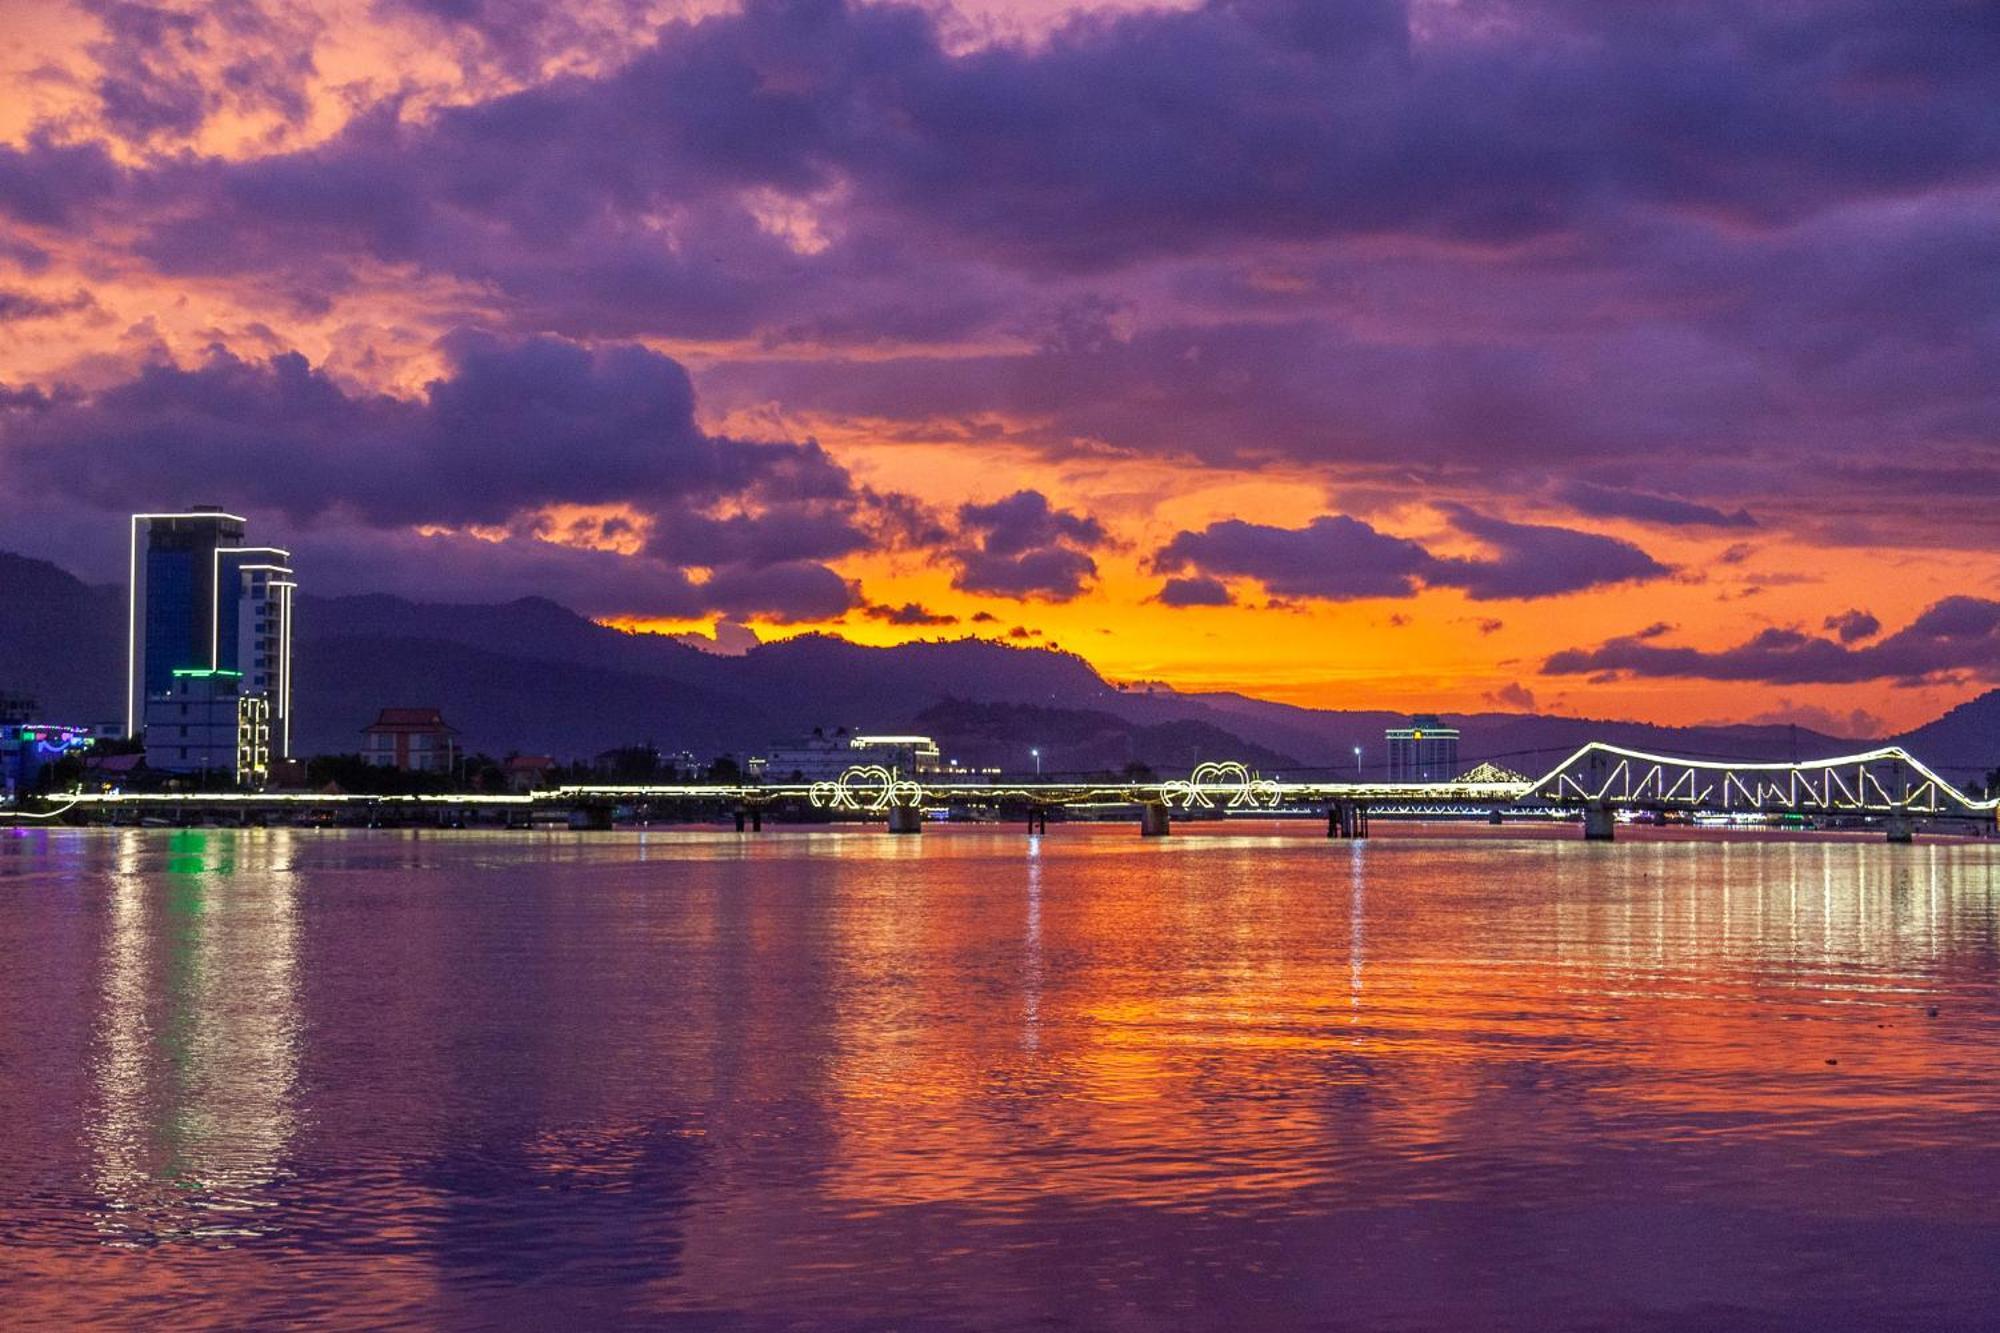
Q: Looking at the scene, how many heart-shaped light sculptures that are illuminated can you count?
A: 6